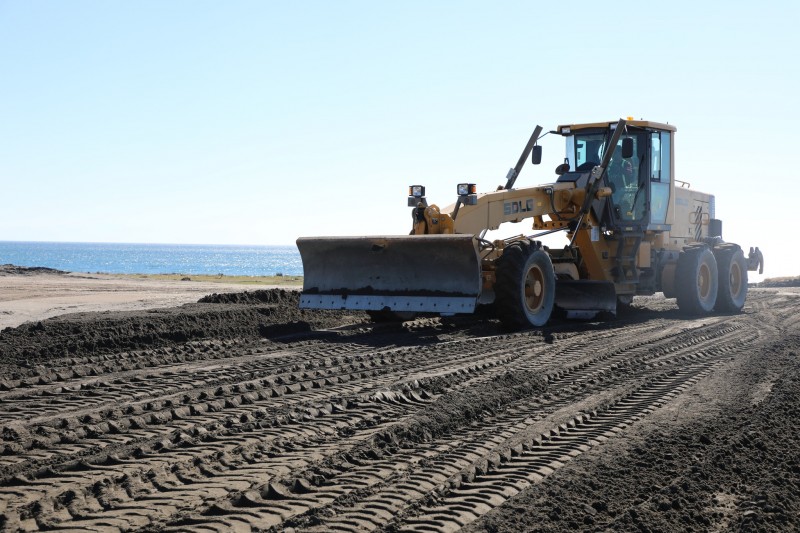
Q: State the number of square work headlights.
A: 2